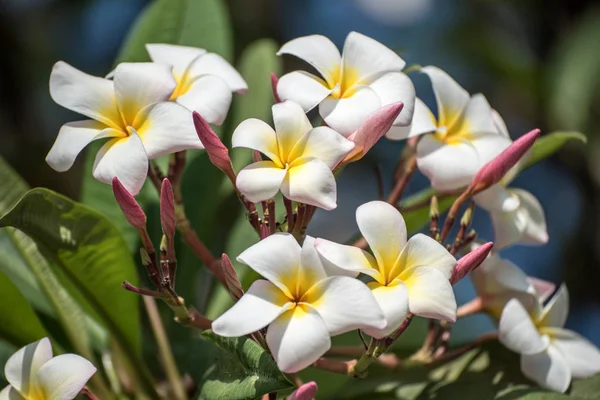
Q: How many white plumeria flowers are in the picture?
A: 11